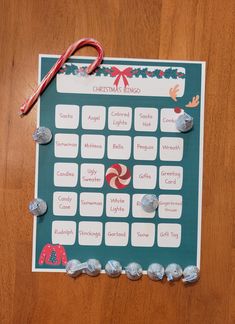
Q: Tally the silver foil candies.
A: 11